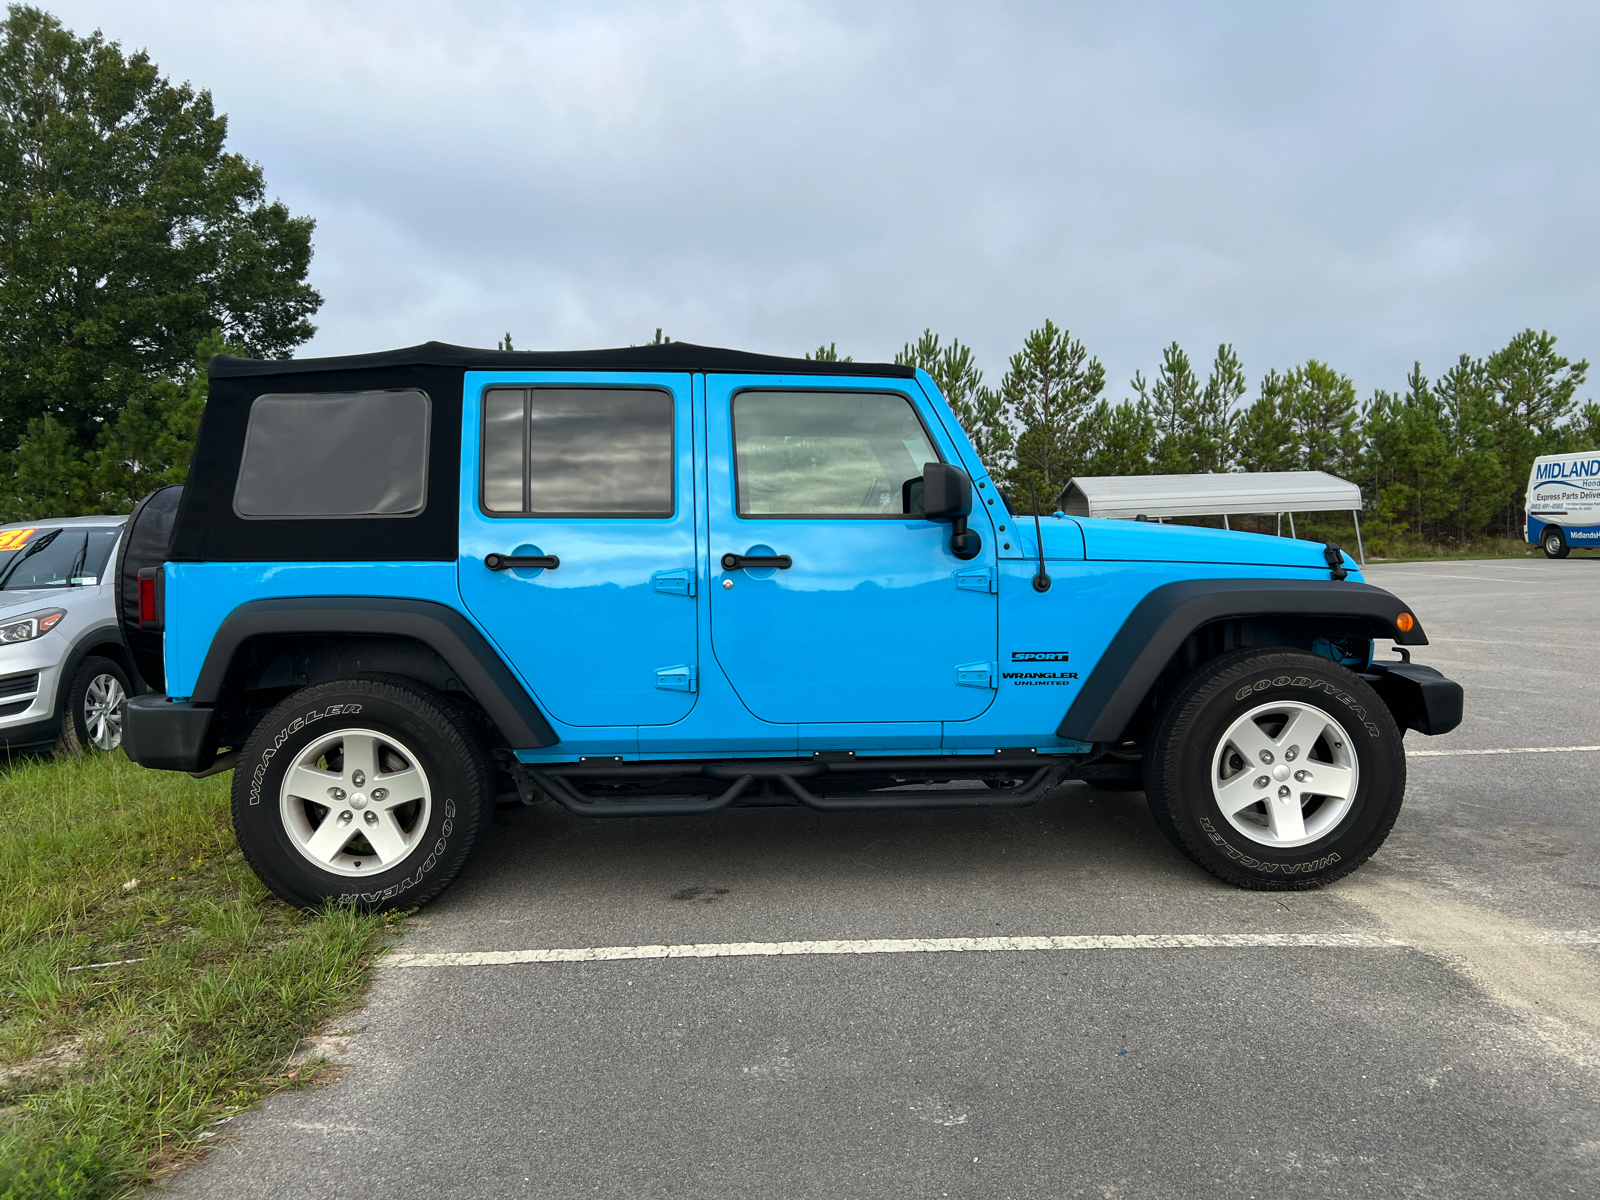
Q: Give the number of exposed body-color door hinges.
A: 4